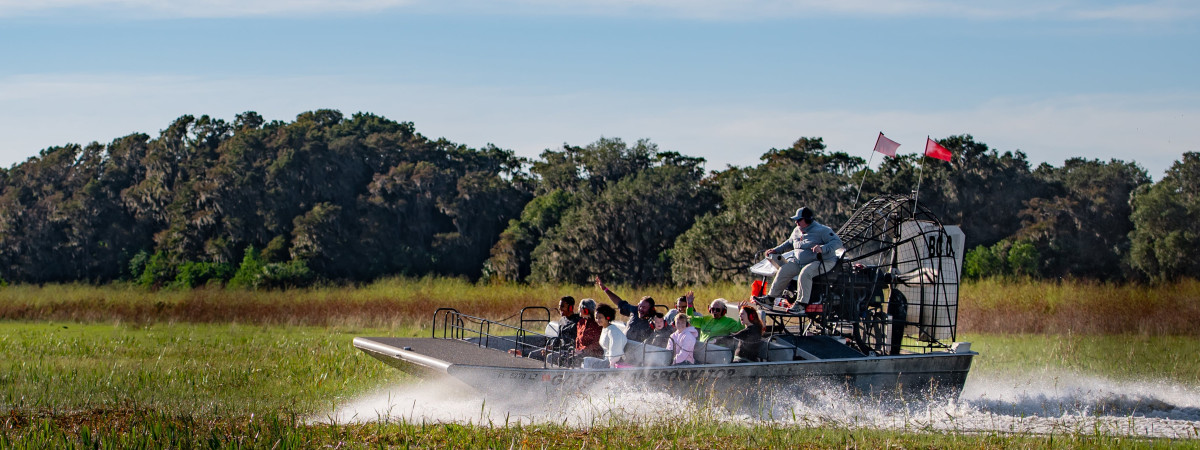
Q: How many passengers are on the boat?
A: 9